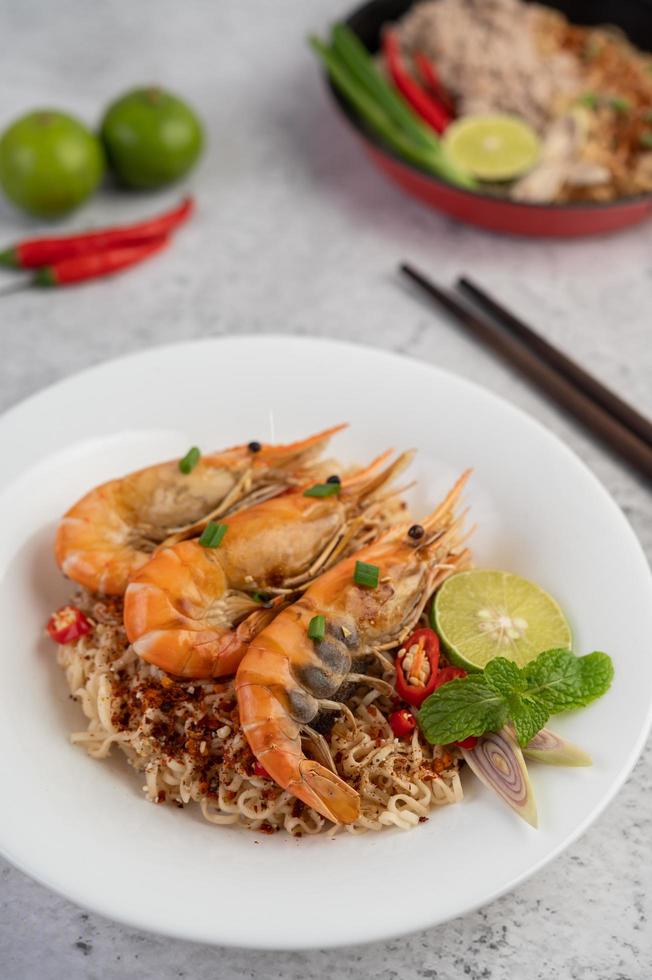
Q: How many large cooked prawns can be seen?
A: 3